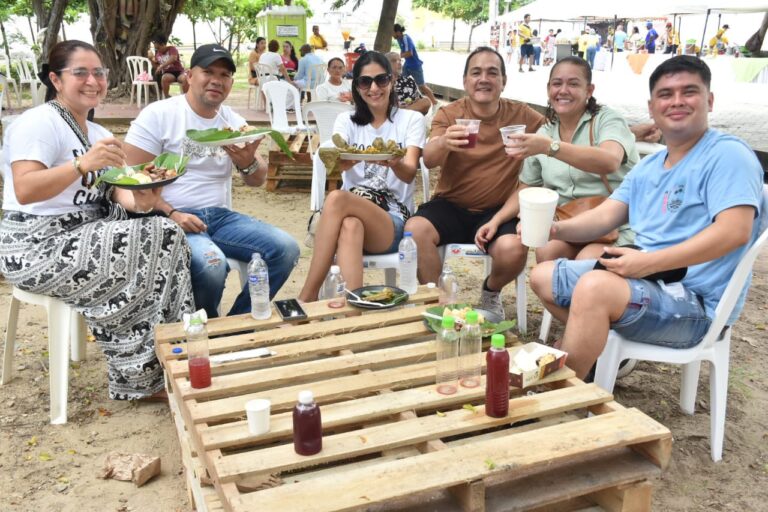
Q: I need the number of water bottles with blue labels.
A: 2